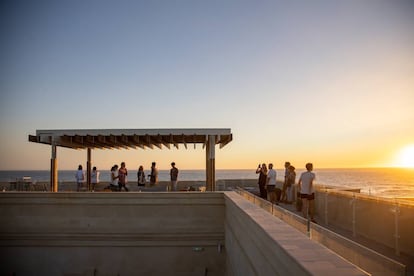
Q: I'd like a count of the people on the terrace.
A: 12